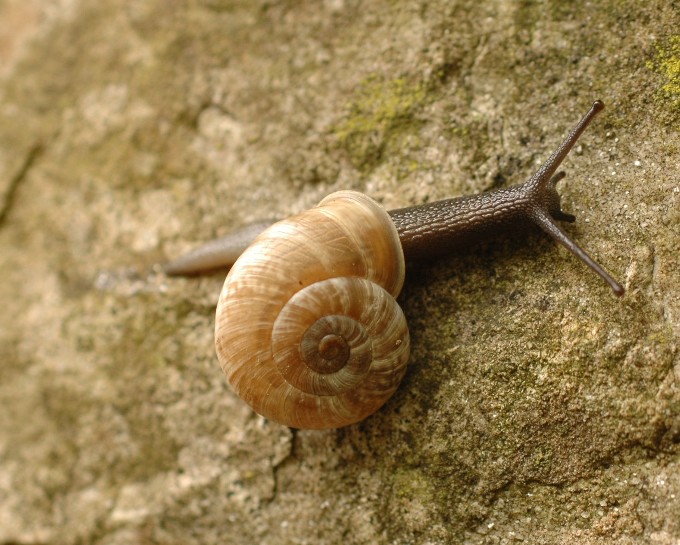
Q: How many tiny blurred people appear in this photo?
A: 0